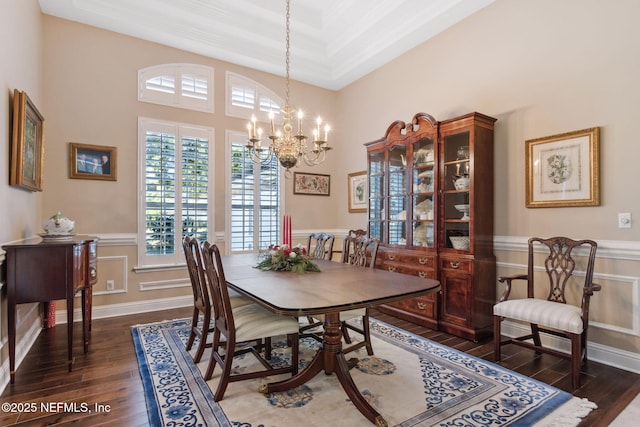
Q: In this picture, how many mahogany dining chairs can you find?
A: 6